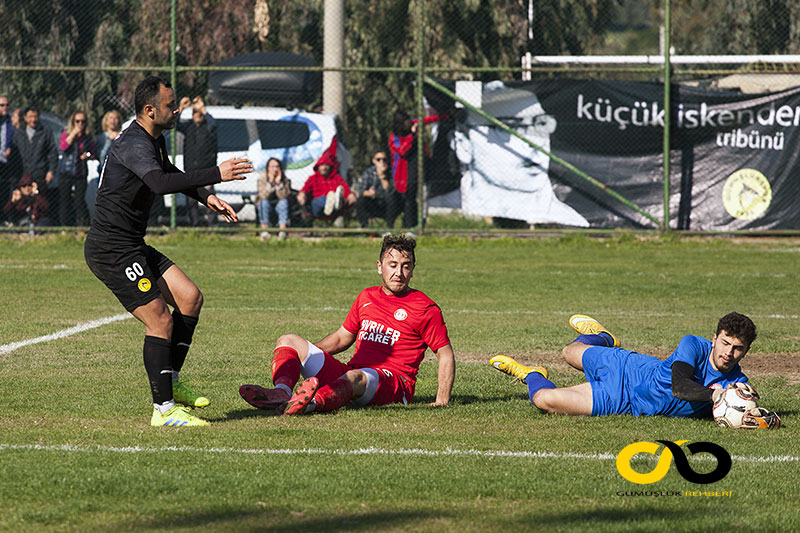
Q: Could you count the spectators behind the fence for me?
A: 11